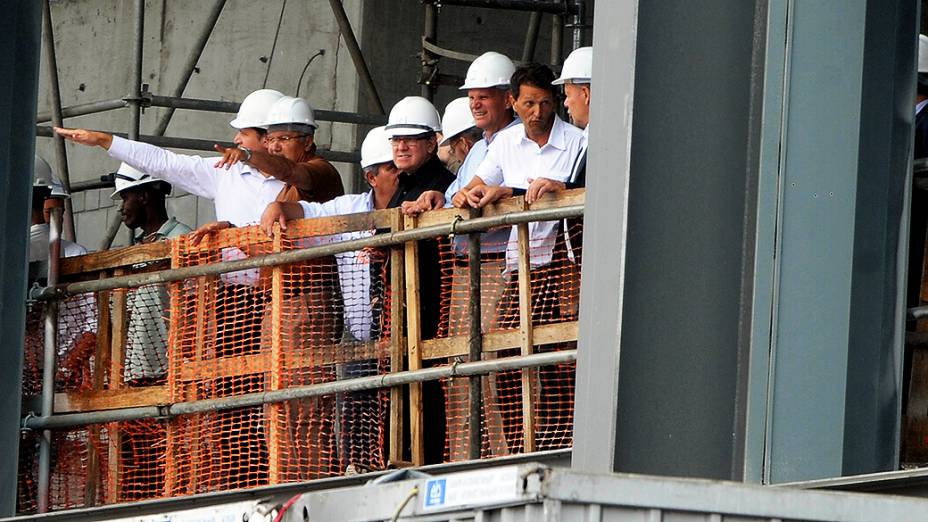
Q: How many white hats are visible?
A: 11